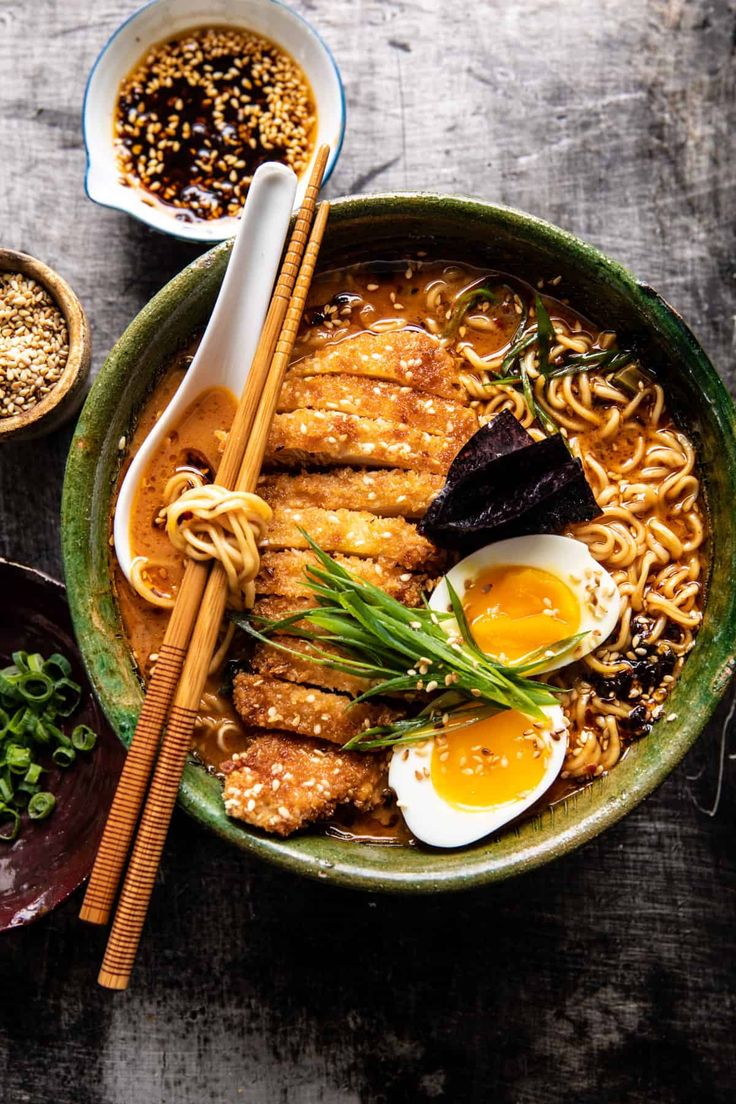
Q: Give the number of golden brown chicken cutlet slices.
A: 10